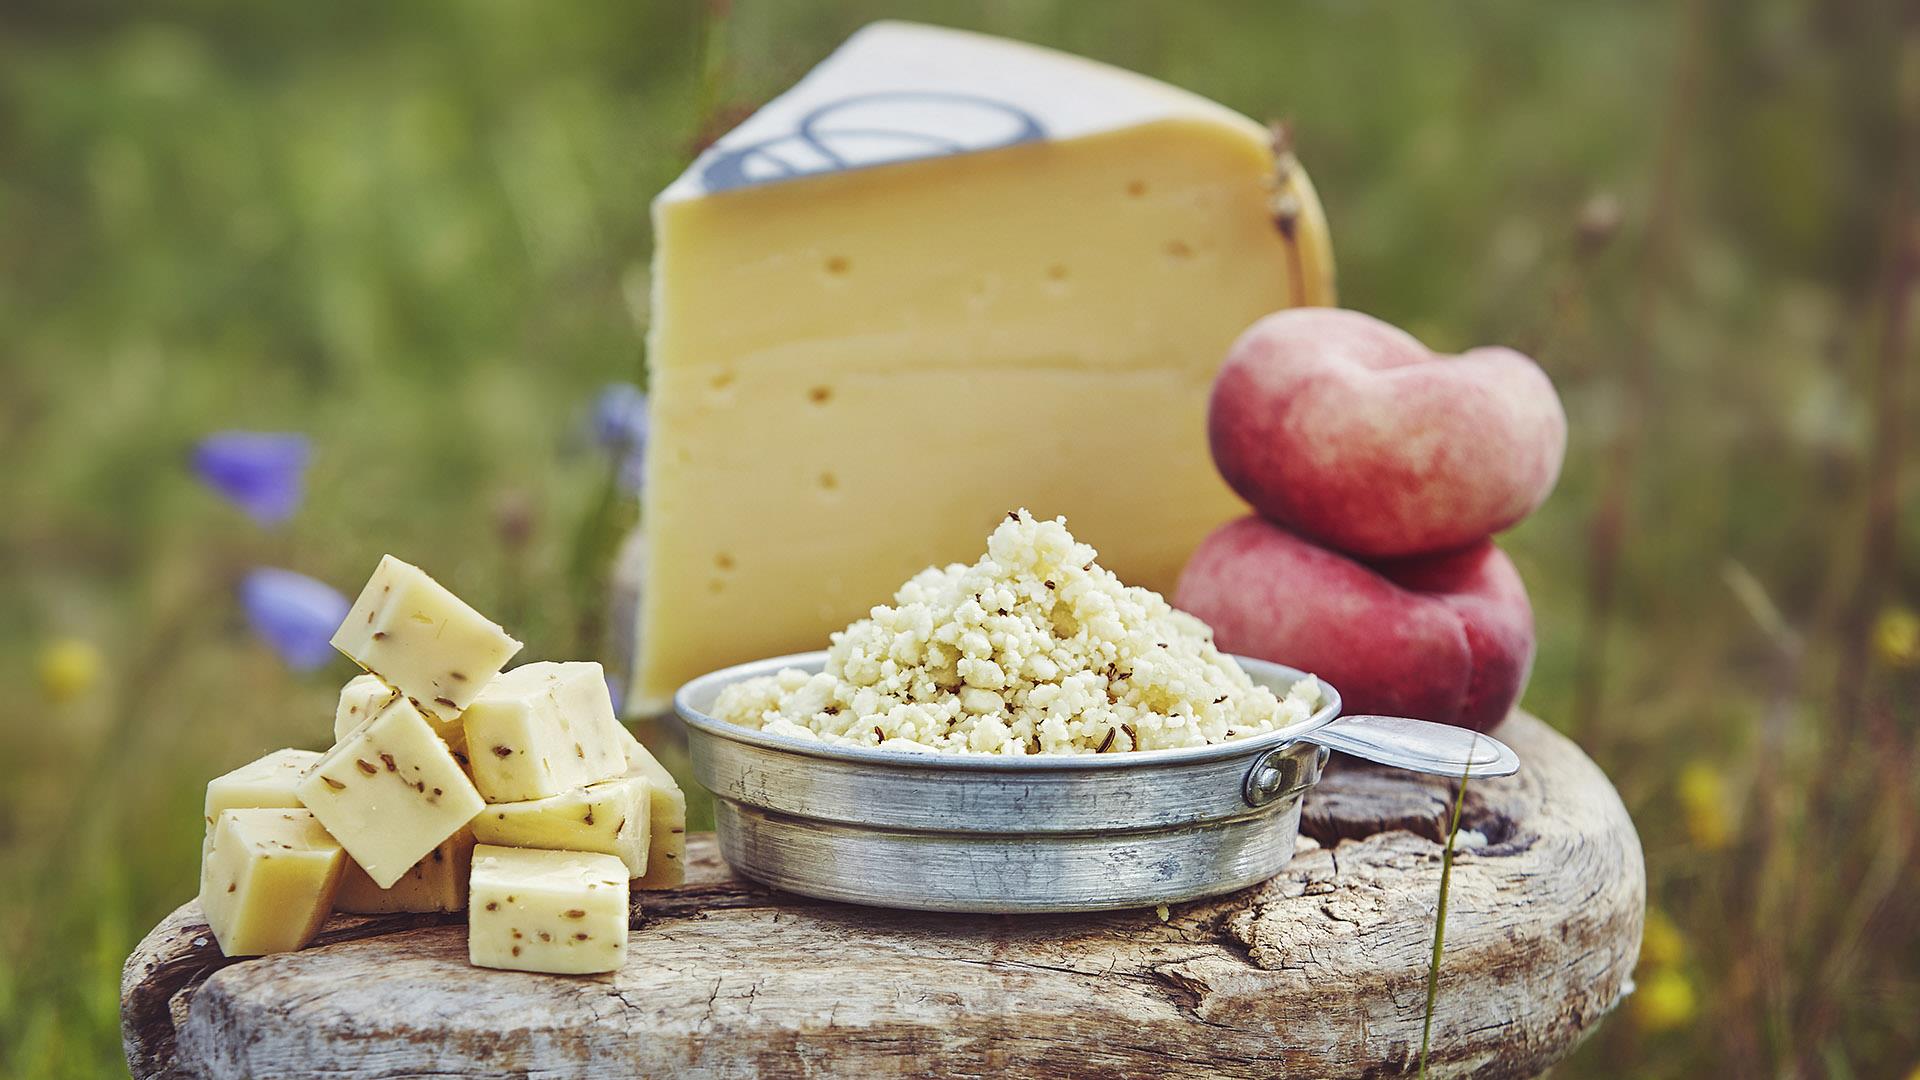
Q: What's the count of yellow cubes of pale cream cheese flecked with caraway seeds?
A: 10